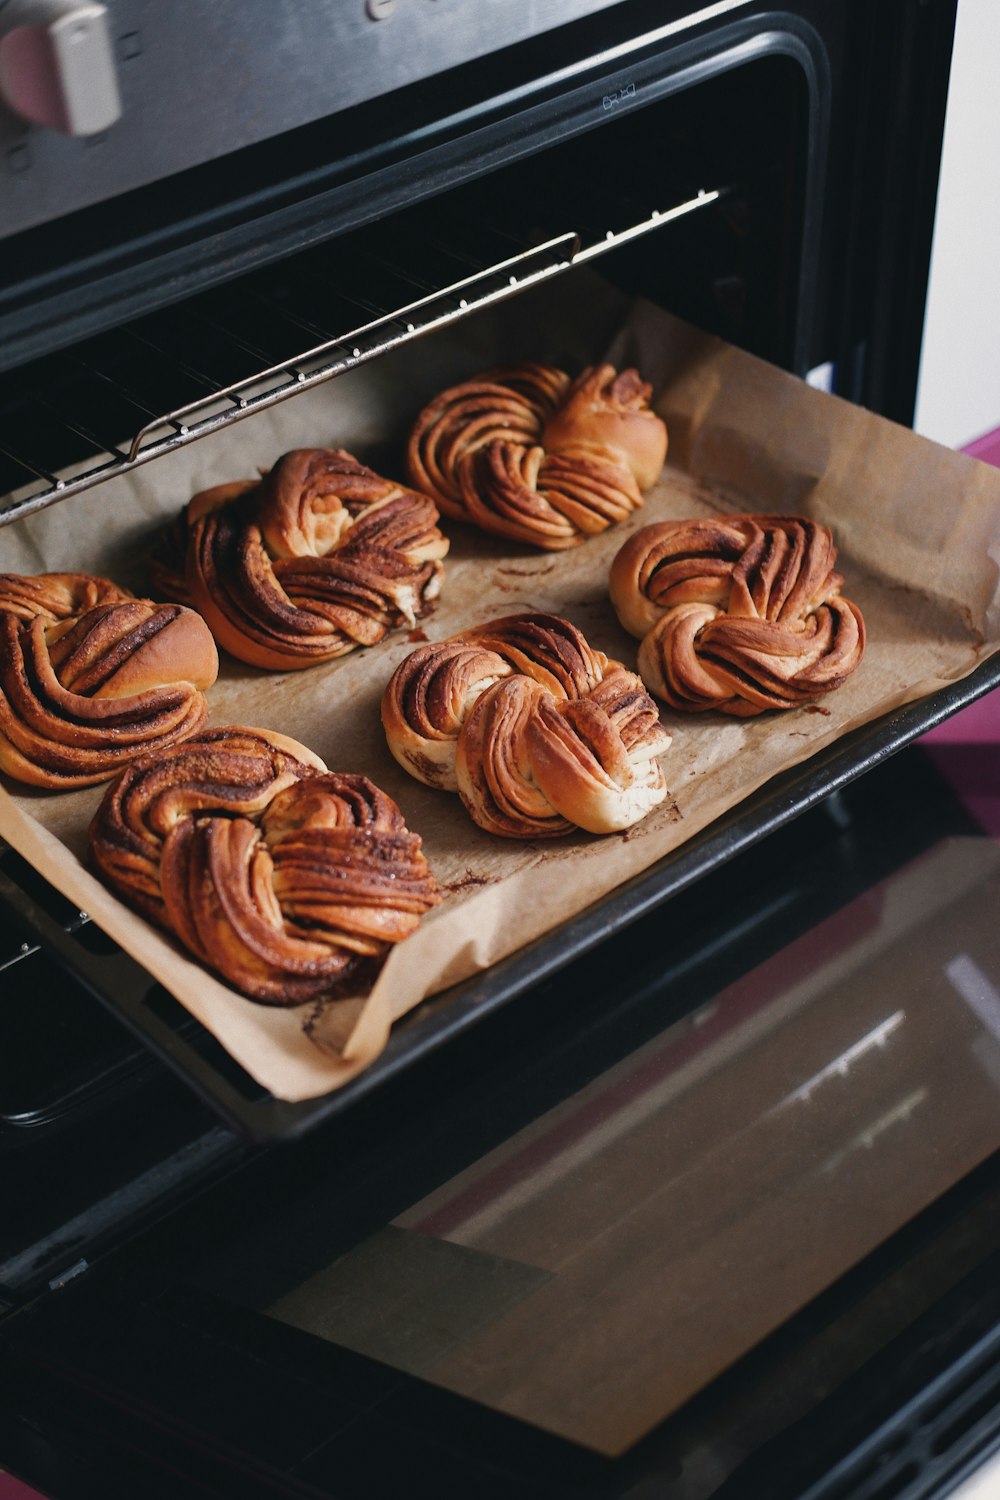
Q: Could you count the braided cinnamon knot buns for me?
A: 6